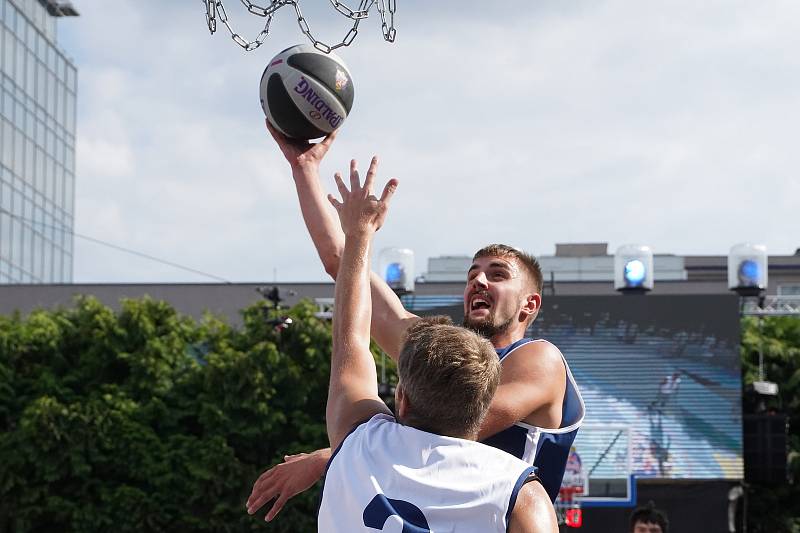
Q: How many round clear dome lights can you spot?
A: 3